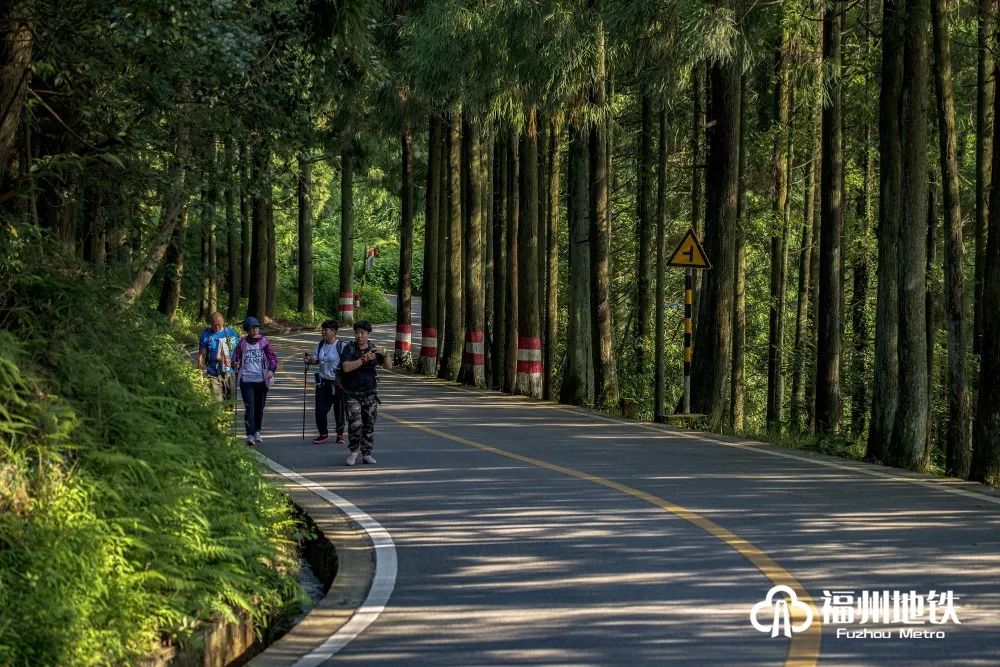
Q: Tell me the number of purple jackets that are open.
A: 1